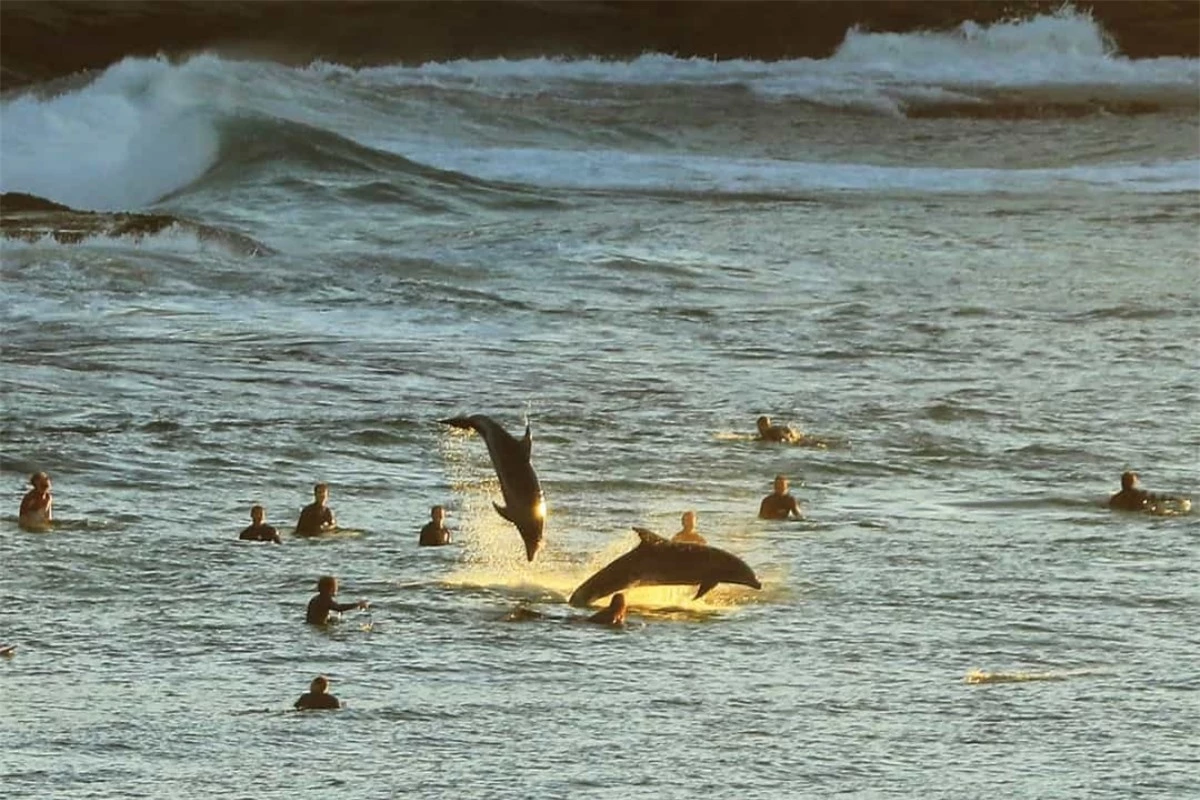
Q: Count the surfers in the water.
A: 11